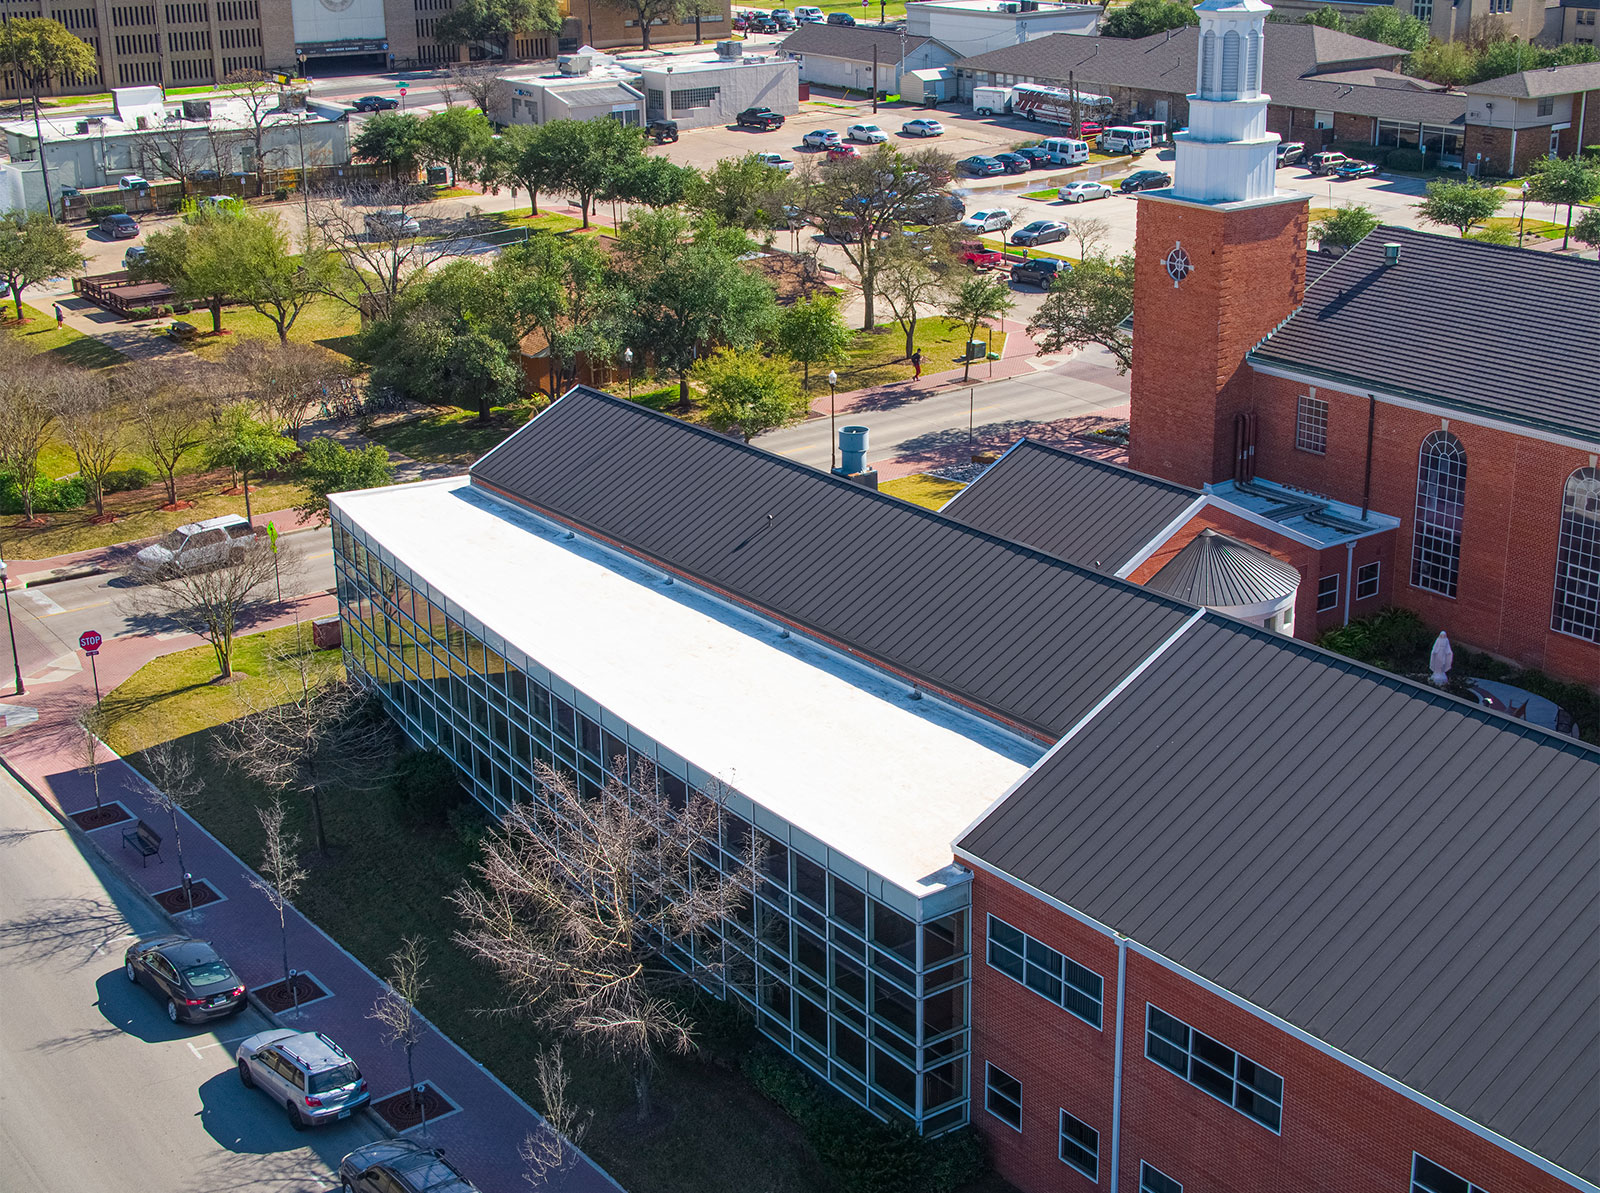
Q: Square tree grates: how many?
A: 4